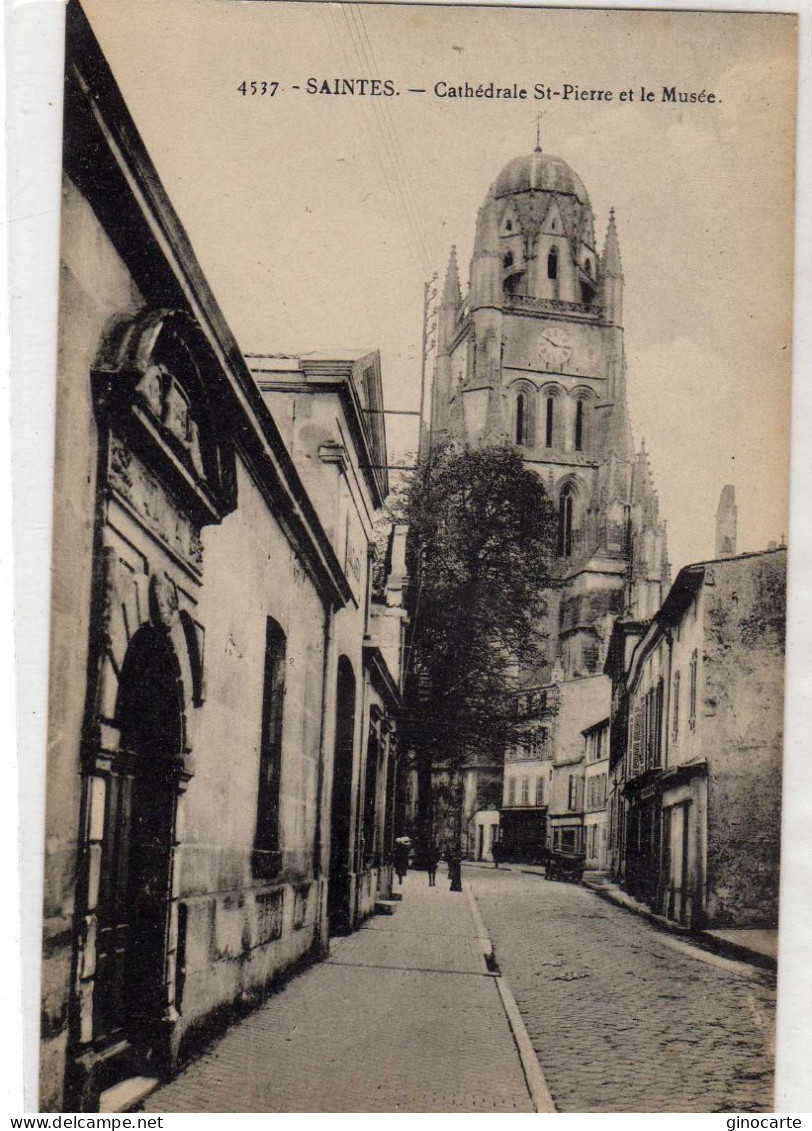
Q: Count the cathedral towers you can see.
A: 1